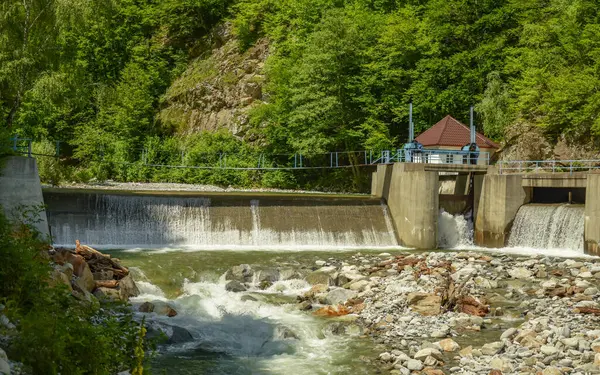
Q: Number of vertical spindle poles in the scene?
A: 2